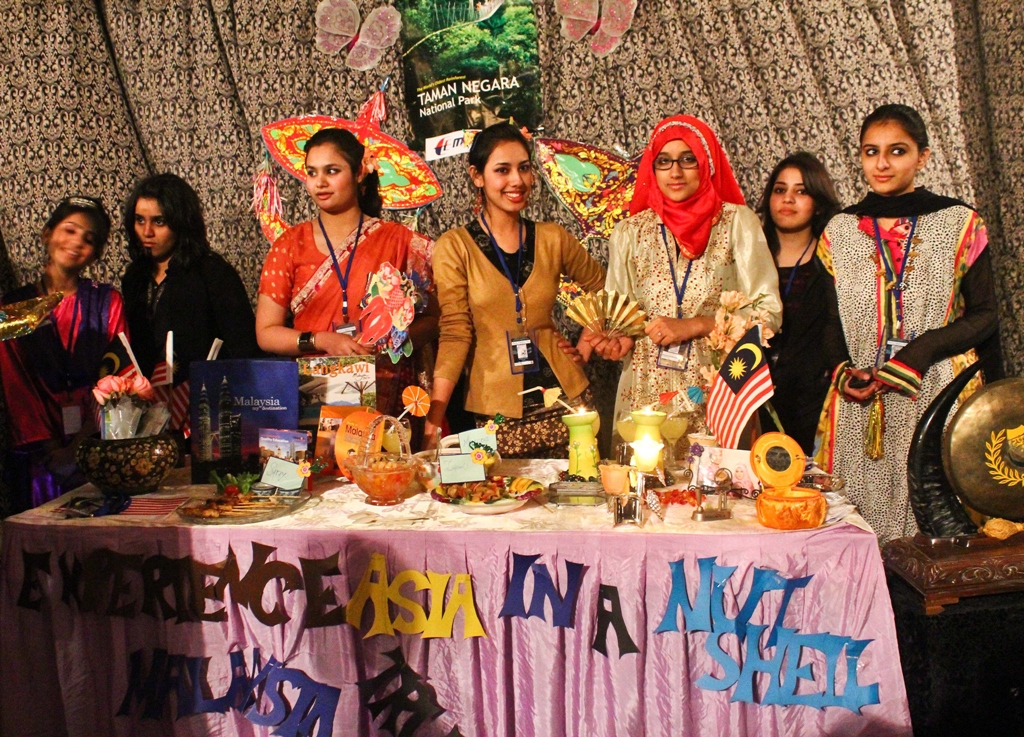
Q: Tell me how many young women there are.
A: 7